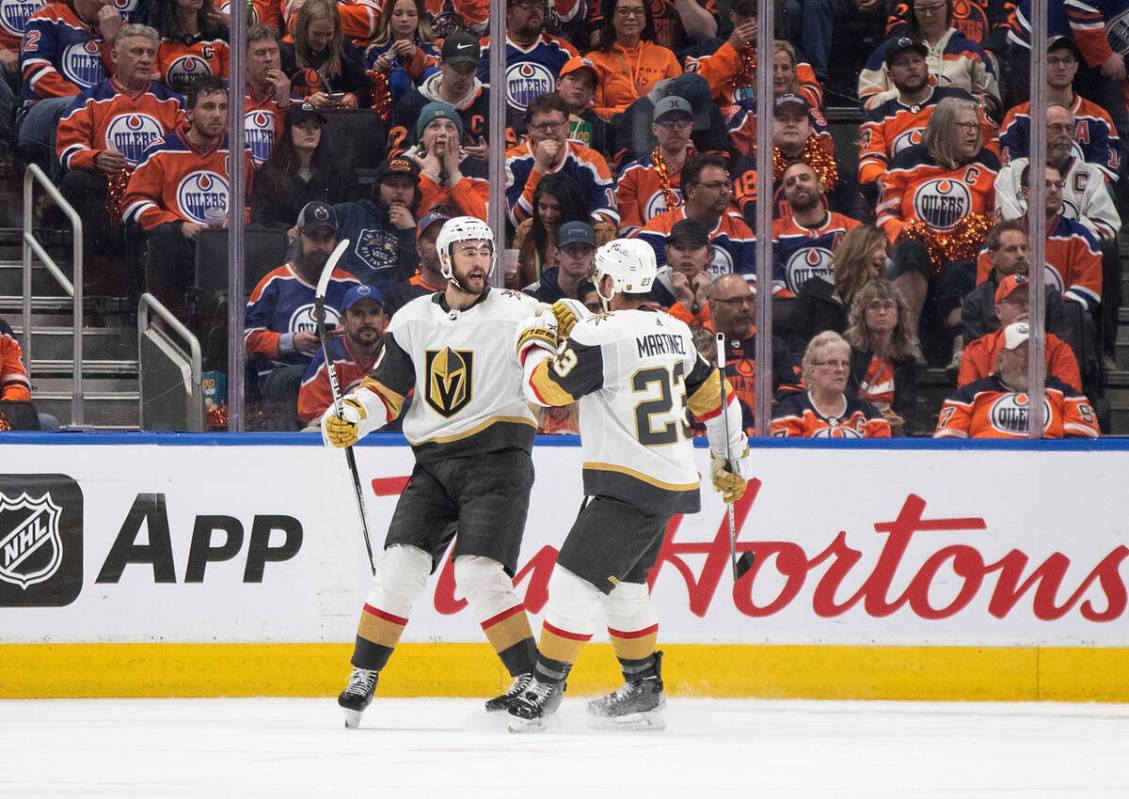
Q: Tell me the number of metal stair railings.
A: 2